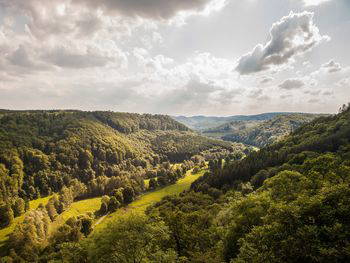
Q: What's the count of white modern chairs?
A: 0